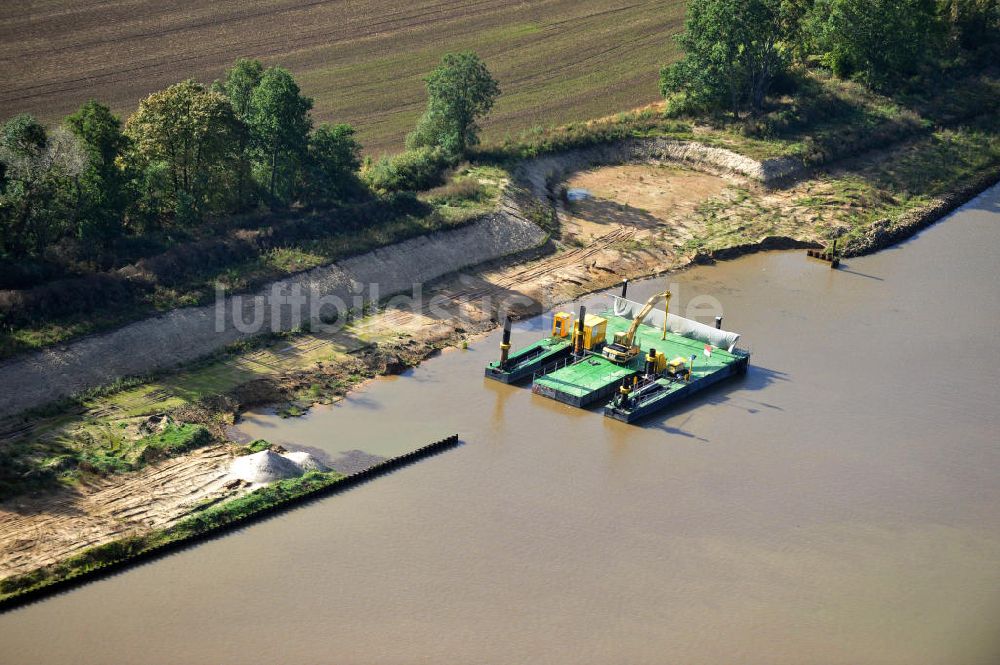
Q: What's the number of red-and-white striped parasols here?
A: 0